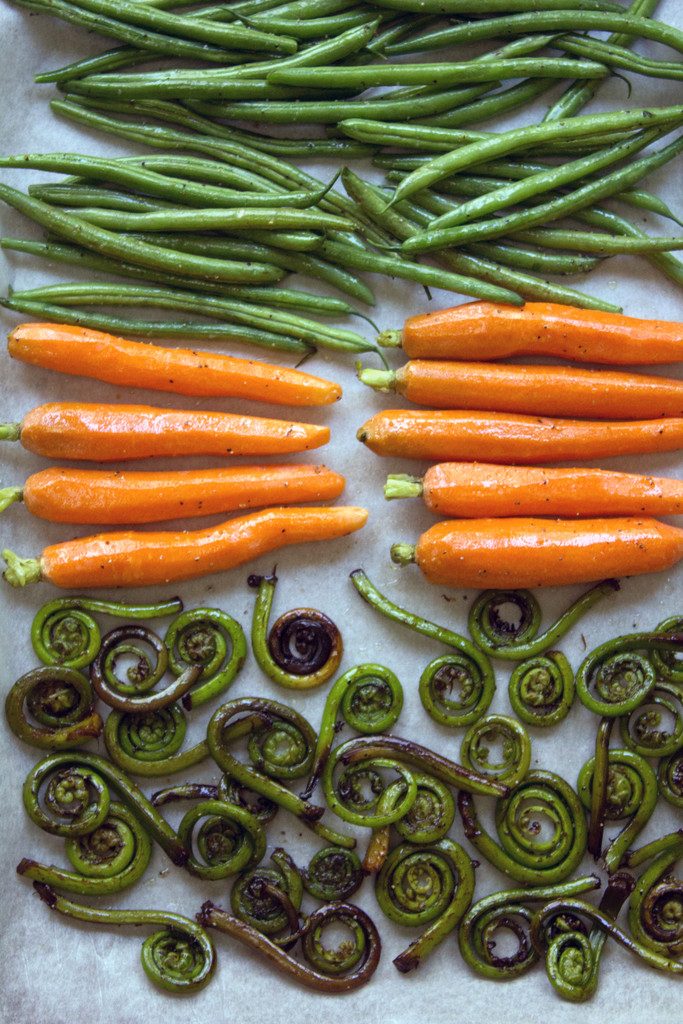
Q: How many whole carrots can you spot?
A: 9